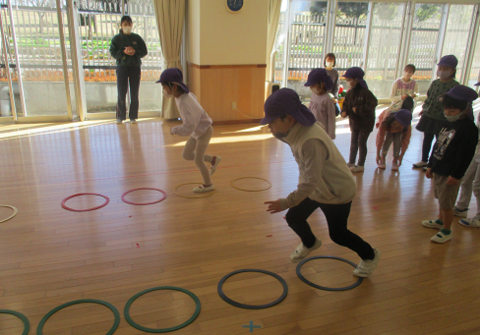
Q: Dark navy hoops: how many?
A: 2